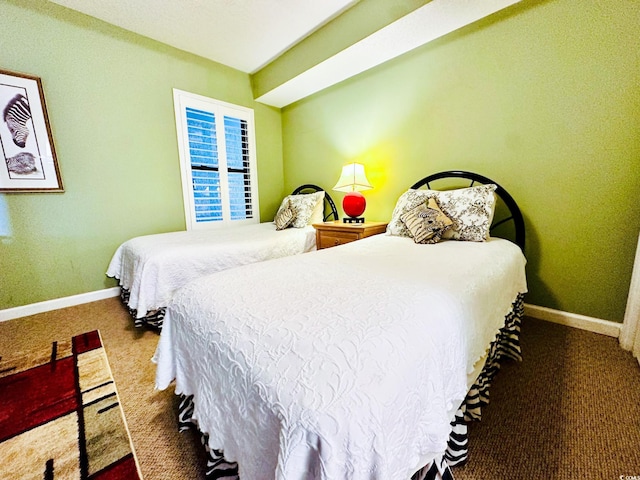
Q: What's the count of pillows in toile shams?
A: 2